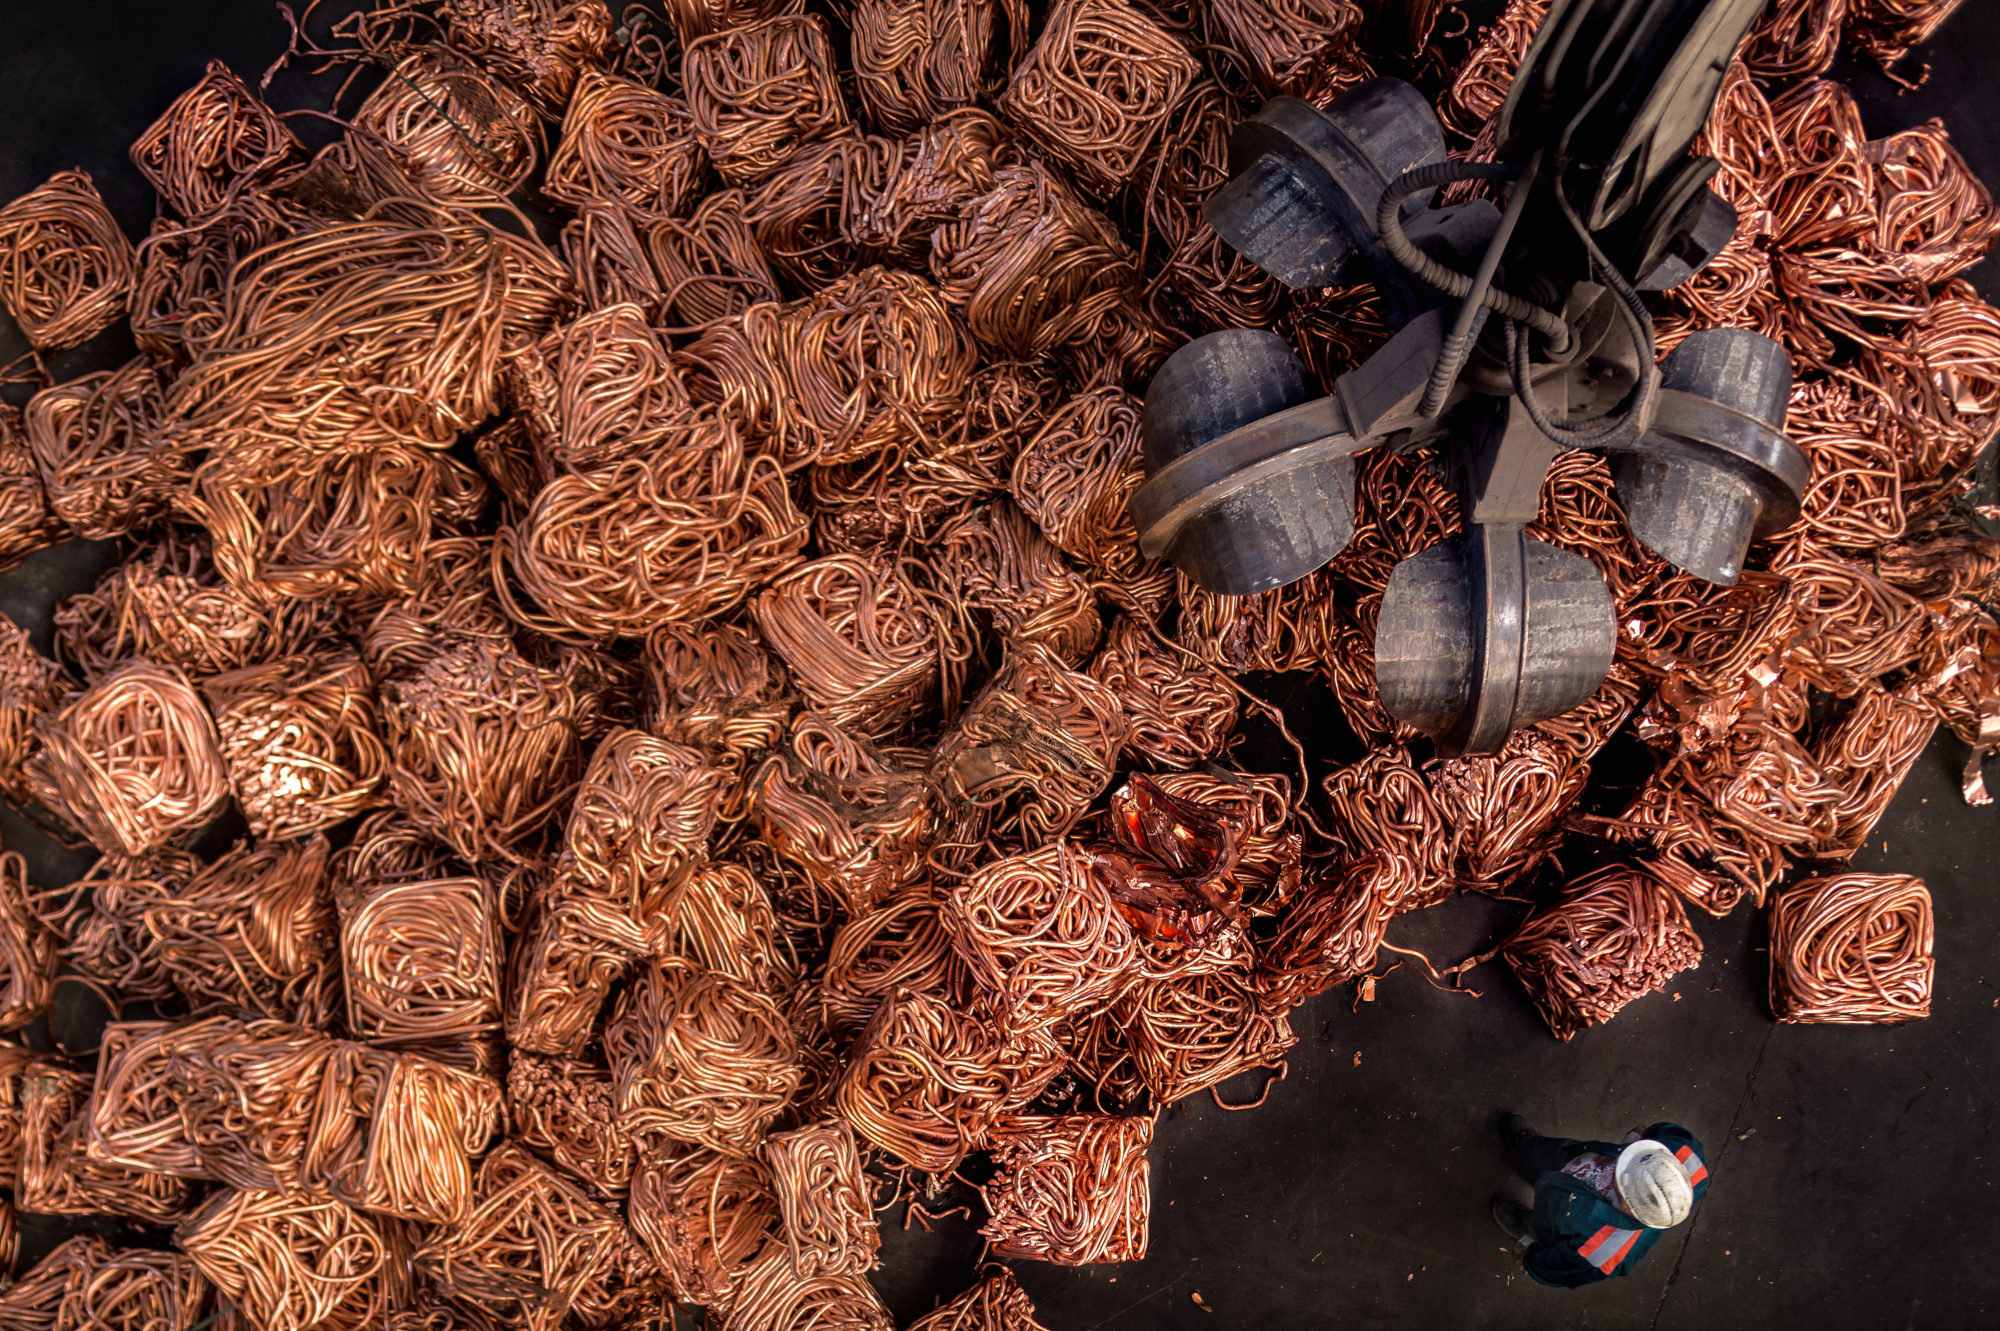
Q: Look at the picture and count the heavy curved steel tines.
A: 5